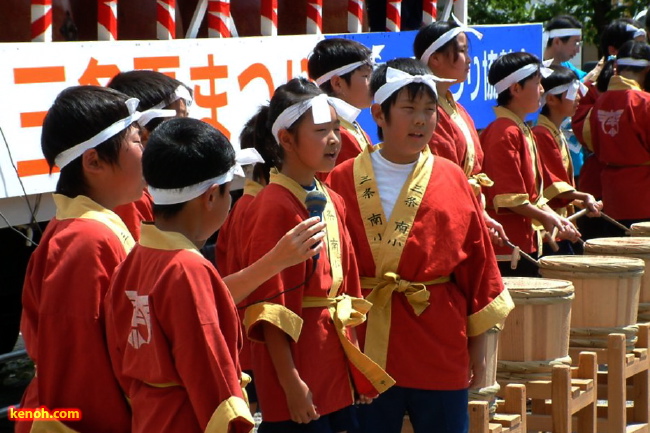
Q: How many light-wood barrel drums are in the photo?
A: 5